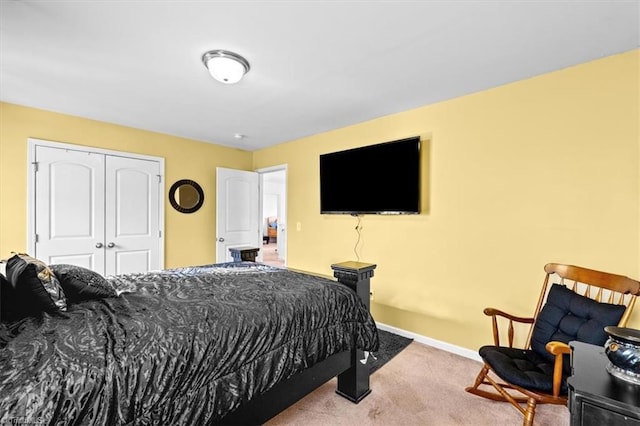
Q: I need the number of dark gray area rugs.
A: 1